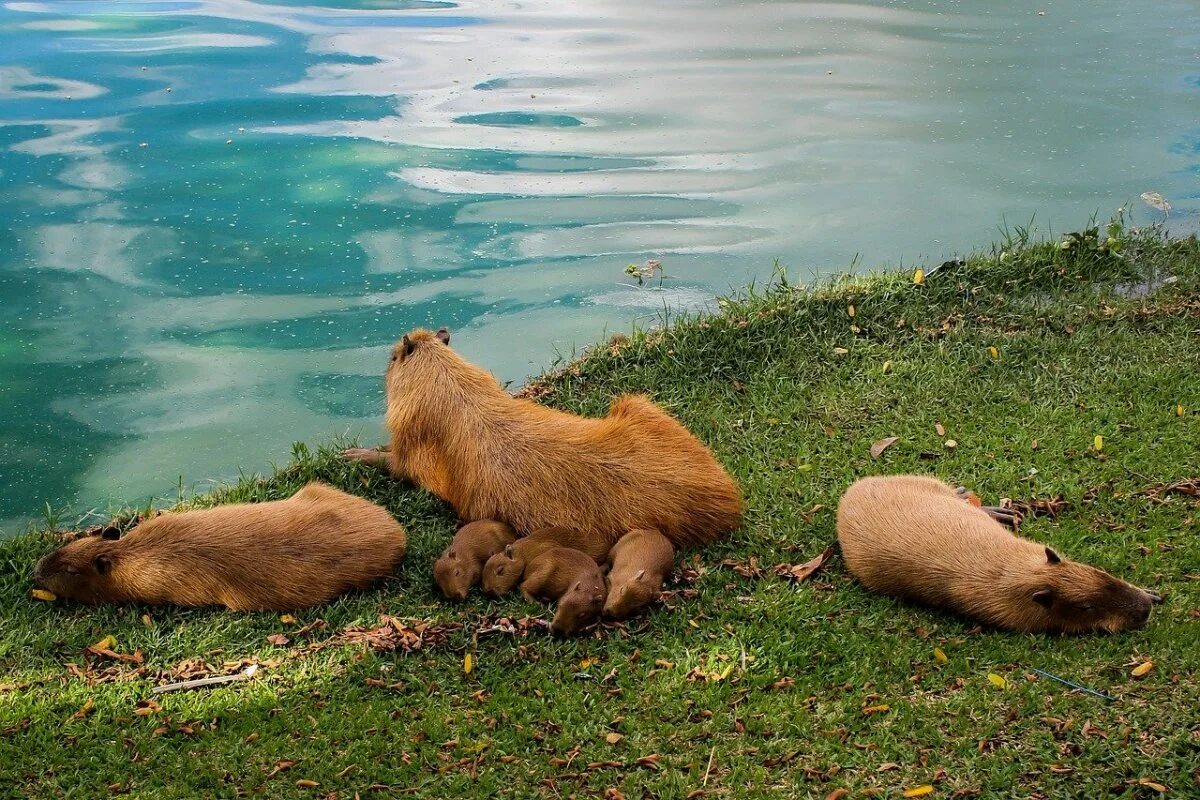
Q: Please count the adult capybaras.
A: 3